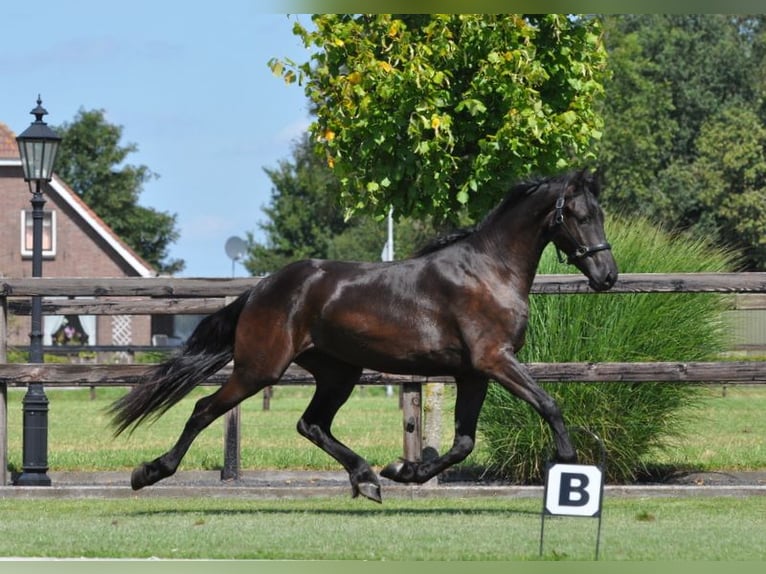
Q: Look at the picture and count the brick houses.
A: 1